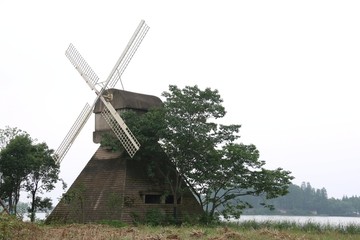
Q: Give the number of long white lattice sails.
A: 4